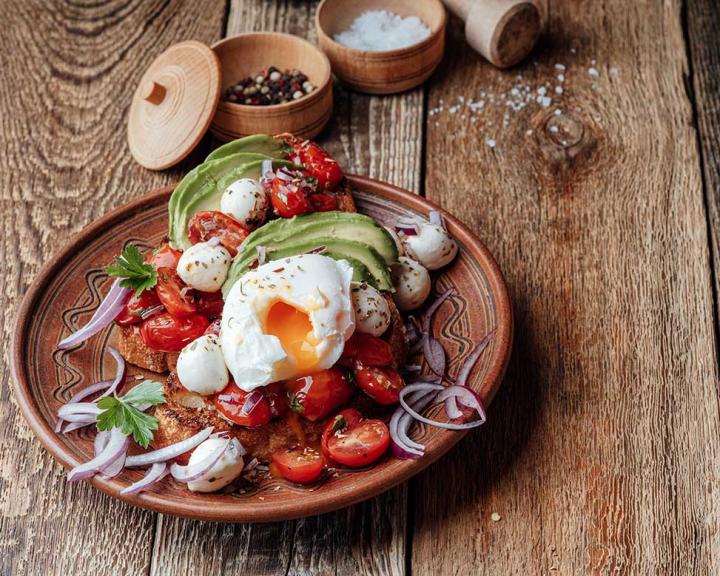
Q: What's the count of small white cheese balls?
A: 7